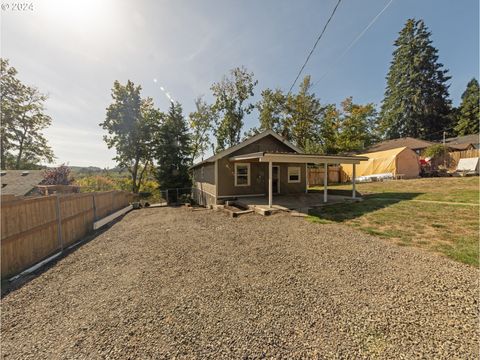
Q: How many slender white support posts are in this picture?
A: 3